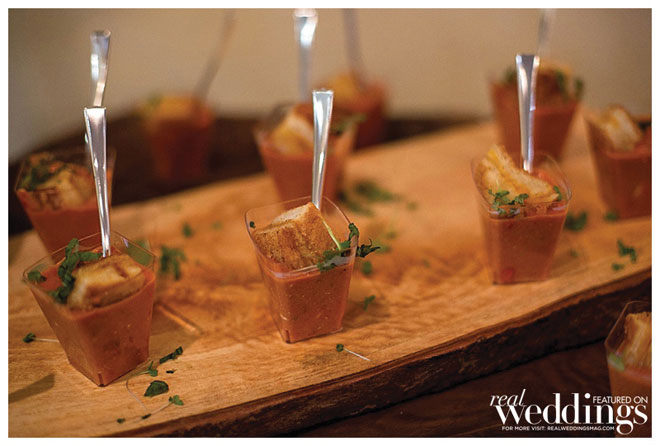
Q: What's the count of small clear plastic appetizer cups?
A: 10